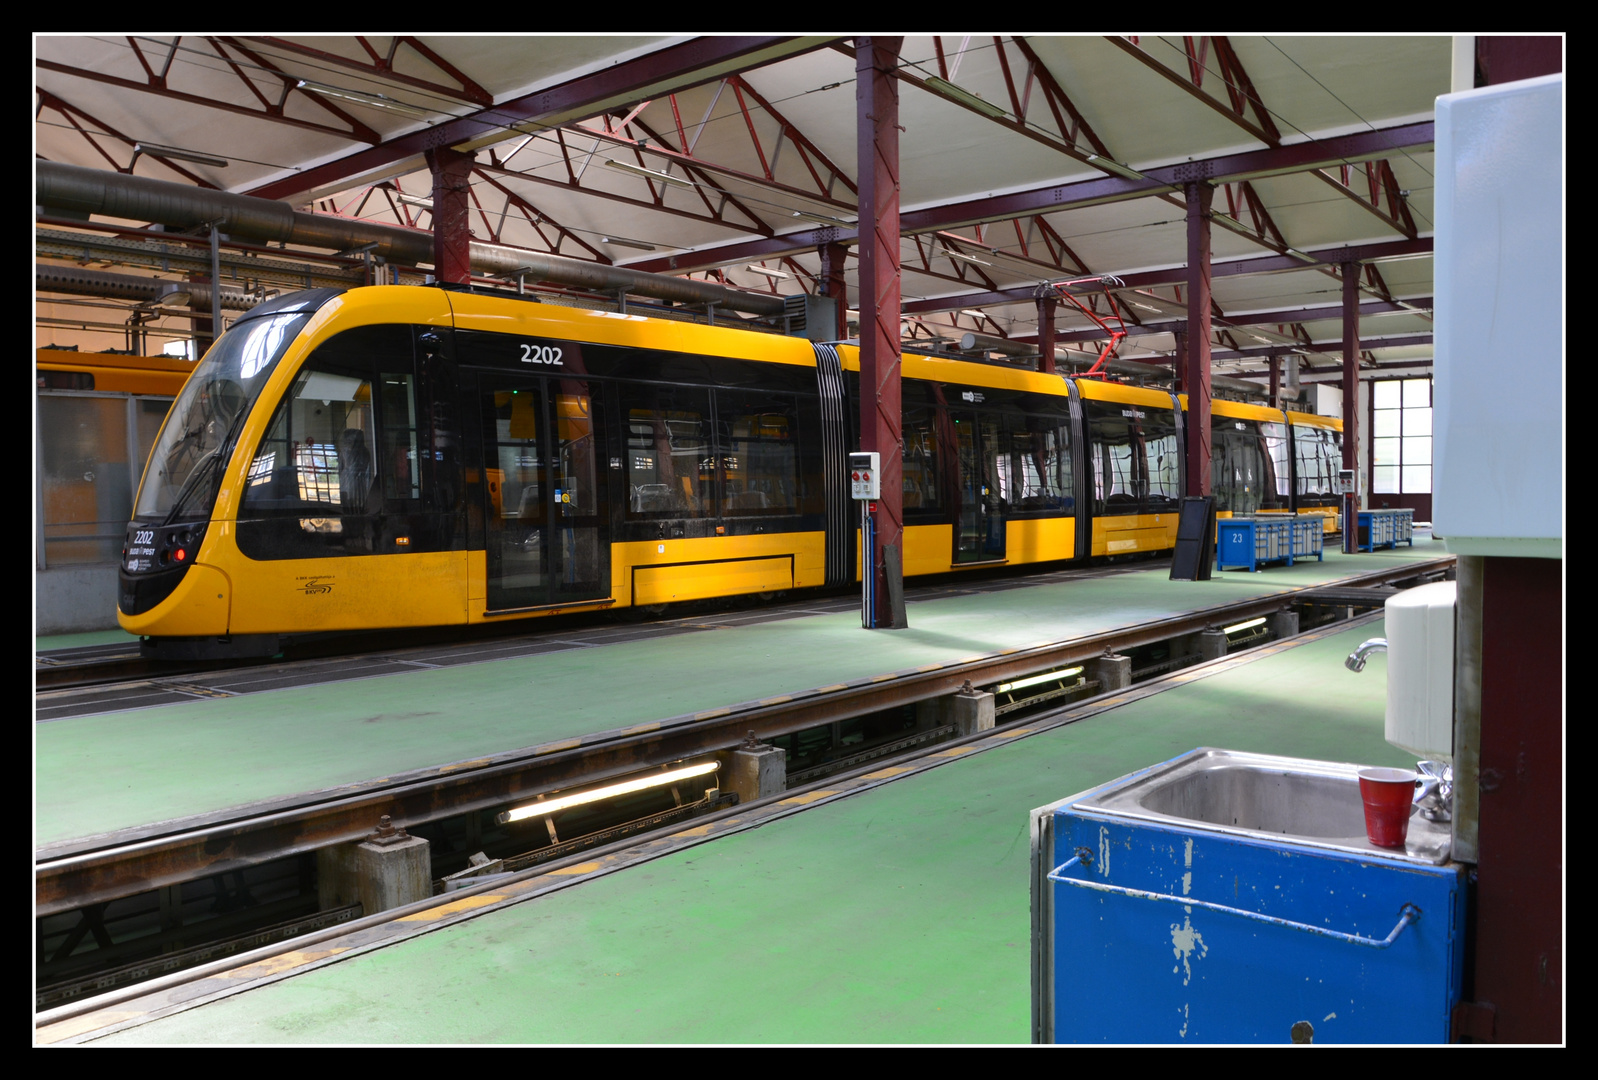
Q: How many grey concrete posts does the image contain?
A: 6